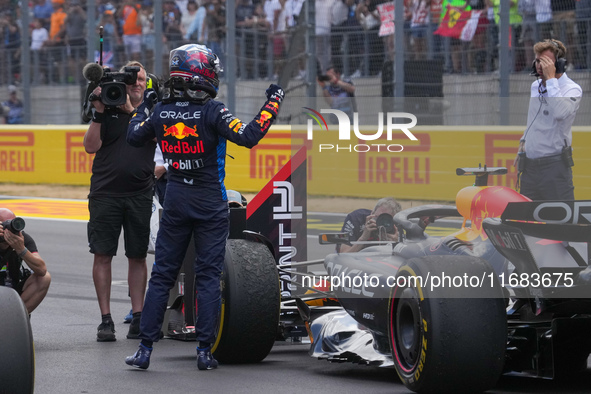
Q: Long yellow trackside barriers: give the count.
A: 1